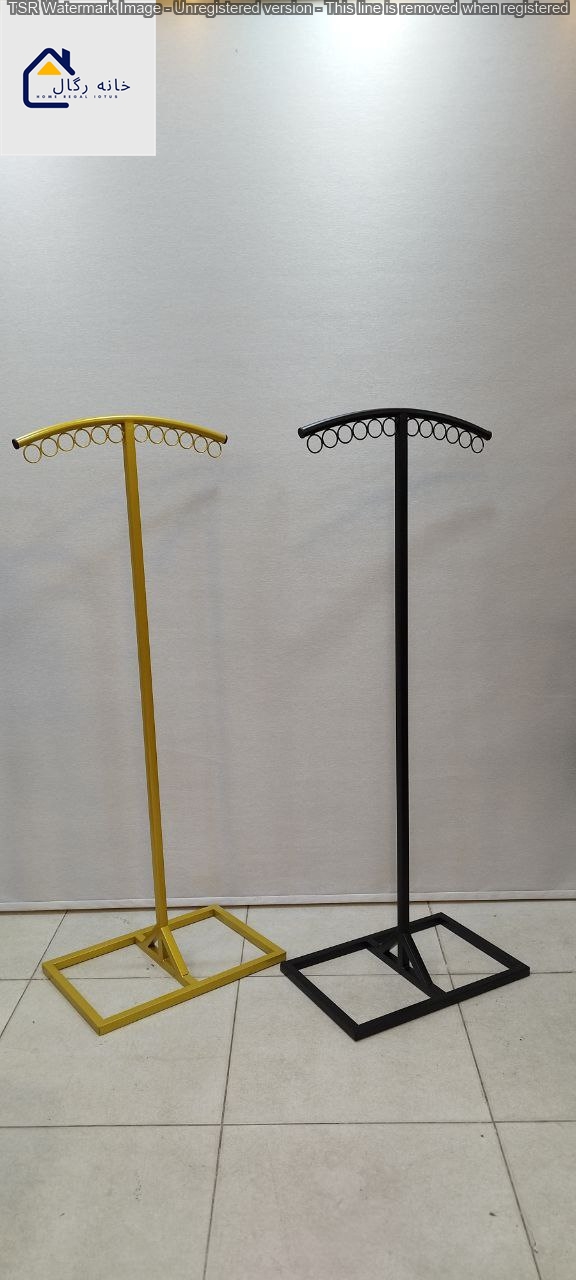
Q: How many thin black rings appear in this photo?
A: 12